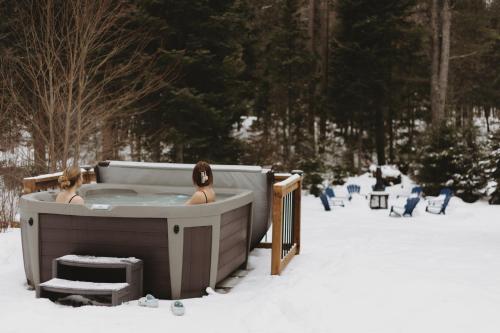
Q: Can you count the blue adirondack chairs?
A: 6